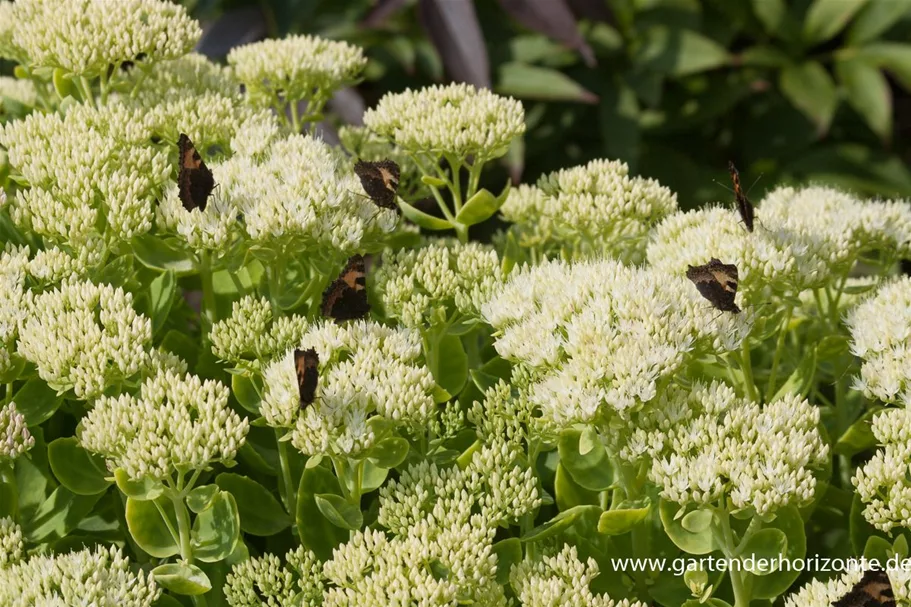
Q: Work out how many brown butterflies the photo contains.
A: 7